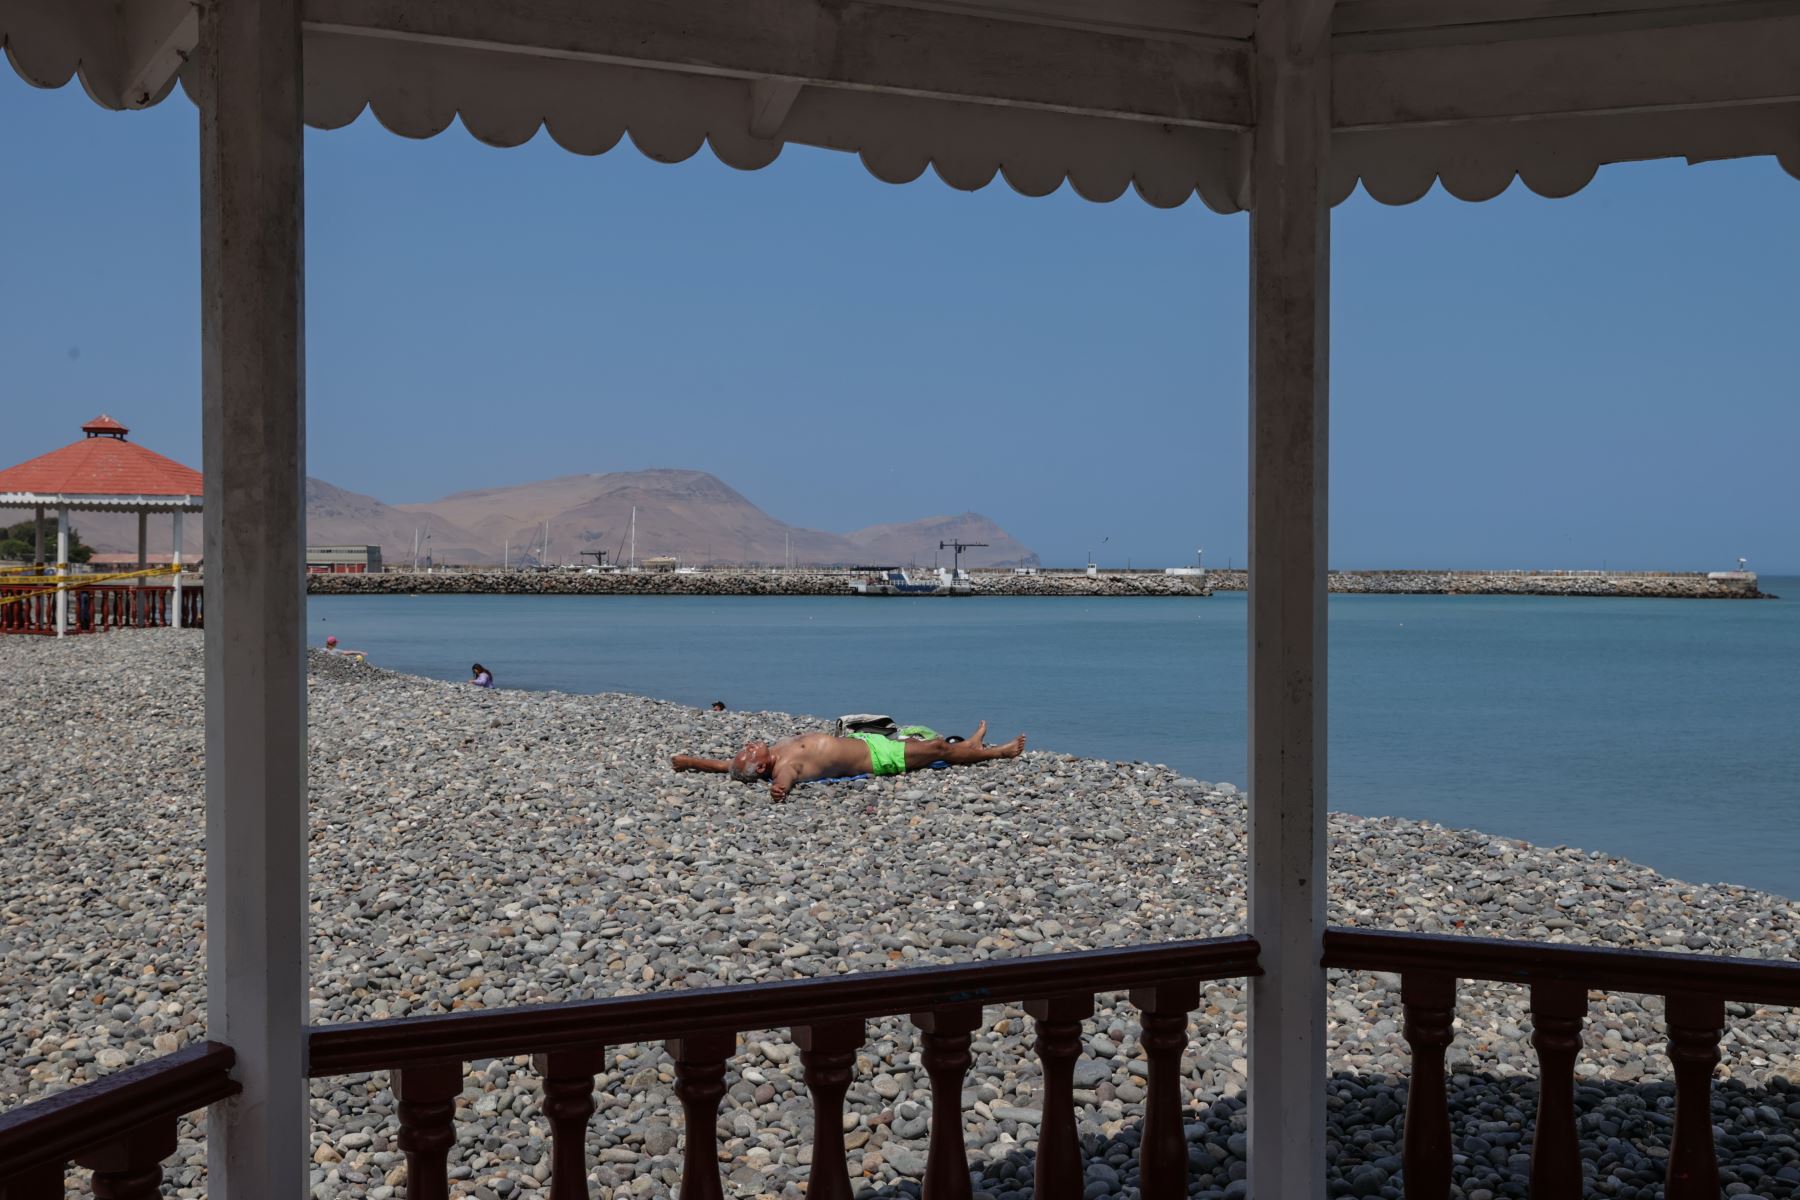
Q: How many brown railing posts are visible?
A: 12